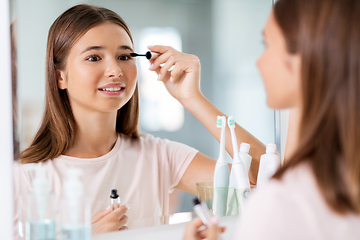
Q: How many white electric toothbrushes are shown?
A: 2